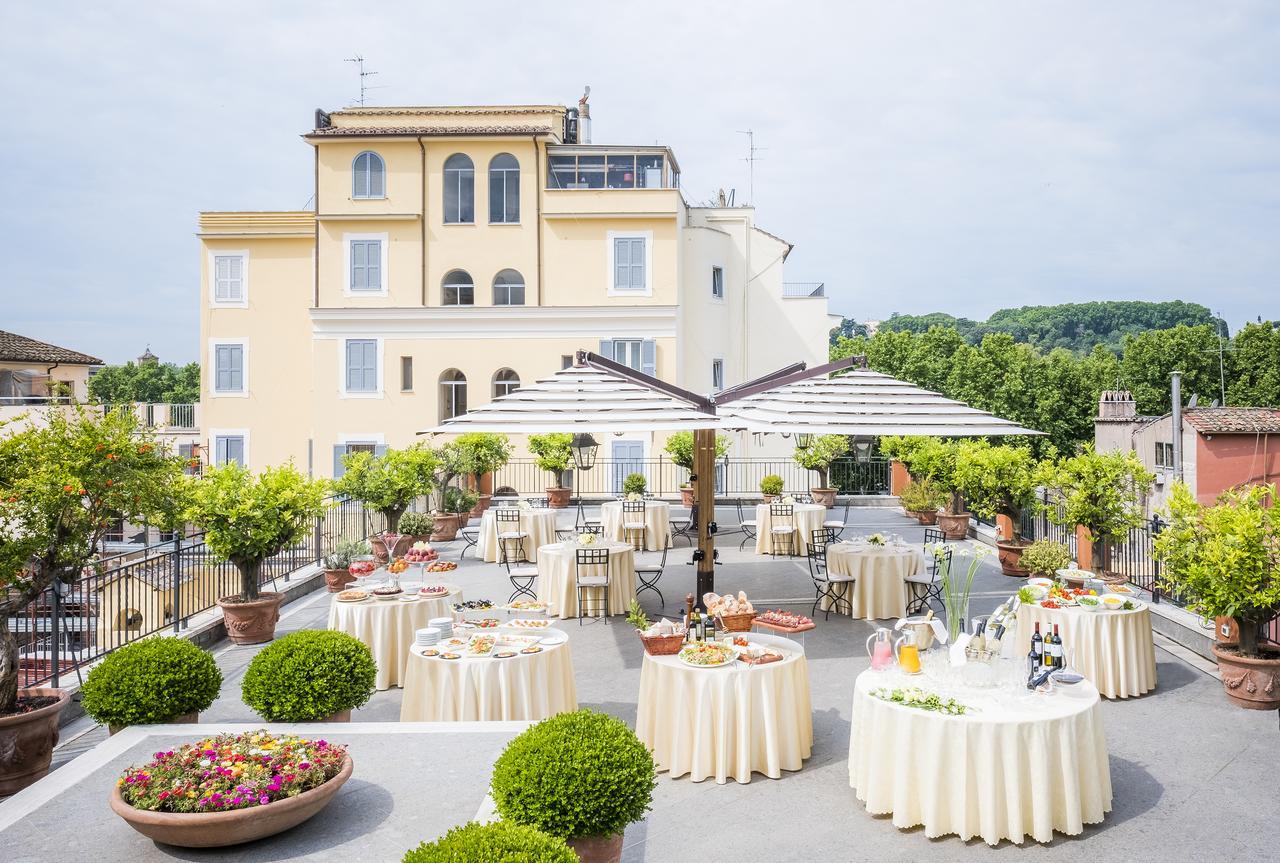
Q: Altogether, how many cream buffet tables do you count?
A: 5